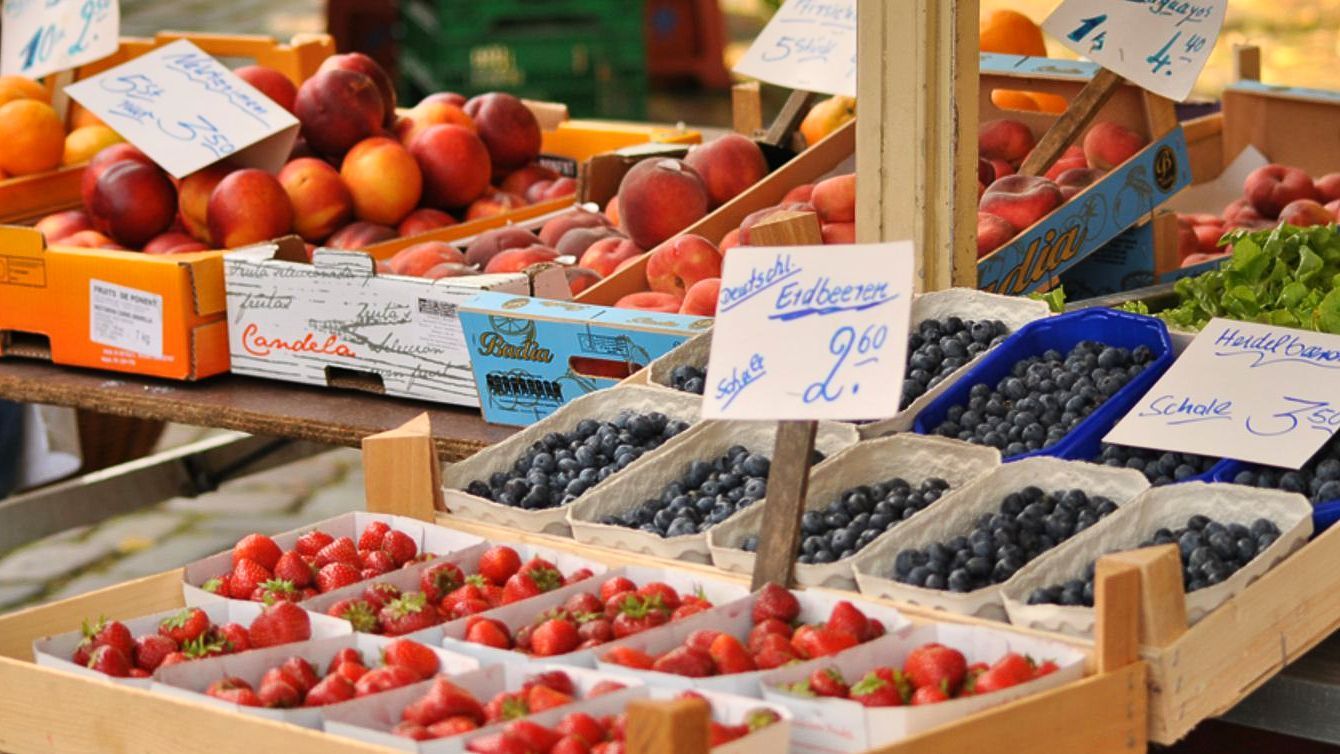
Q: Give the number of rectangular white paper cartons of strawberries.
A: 9